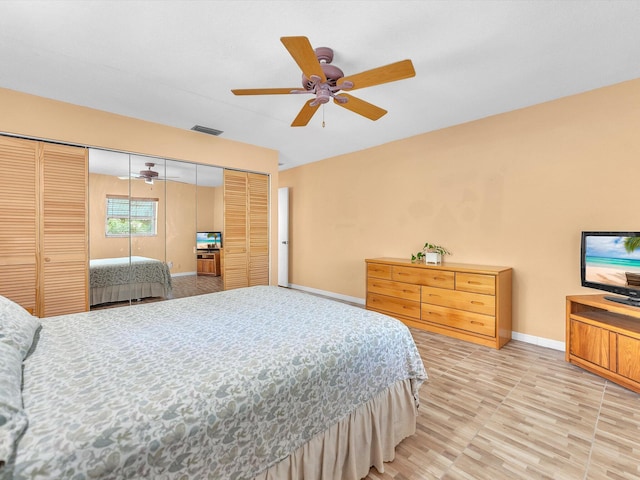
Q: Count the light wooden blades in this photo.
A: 5